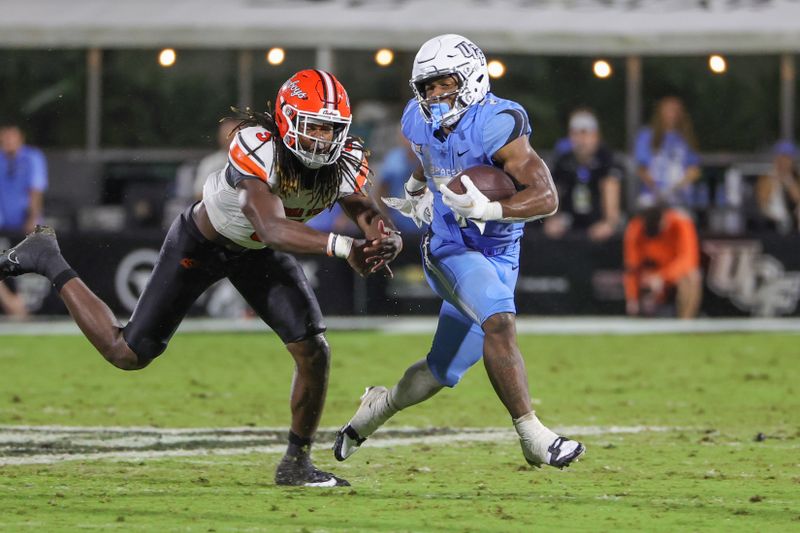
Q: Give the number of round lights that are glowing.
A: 6